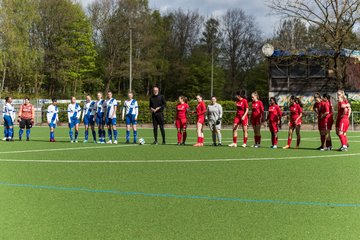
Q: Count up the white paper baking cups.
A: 0